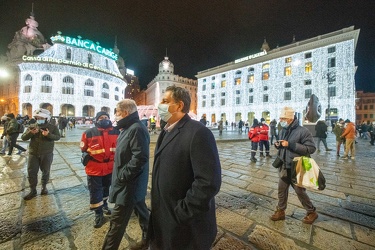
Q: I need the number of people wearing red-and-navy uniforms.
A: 3